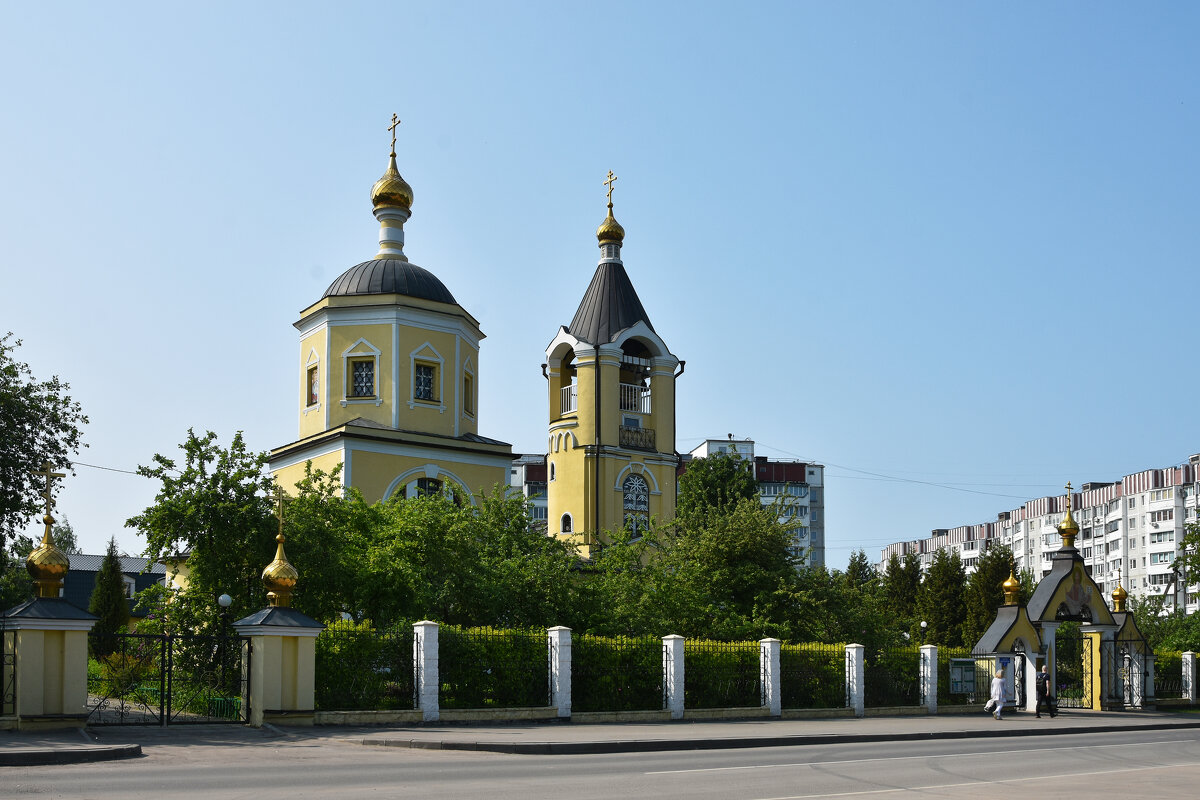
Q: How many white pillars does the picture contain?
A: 7